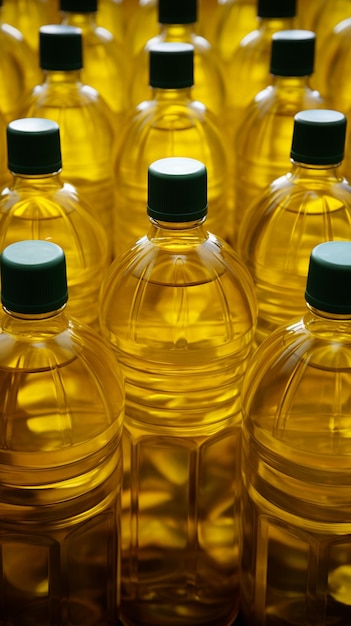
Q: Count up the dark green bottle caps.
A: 11